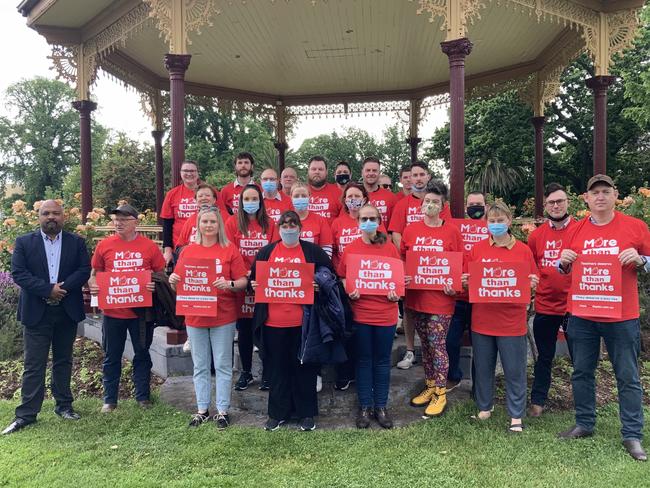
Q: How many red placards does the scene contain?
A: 7